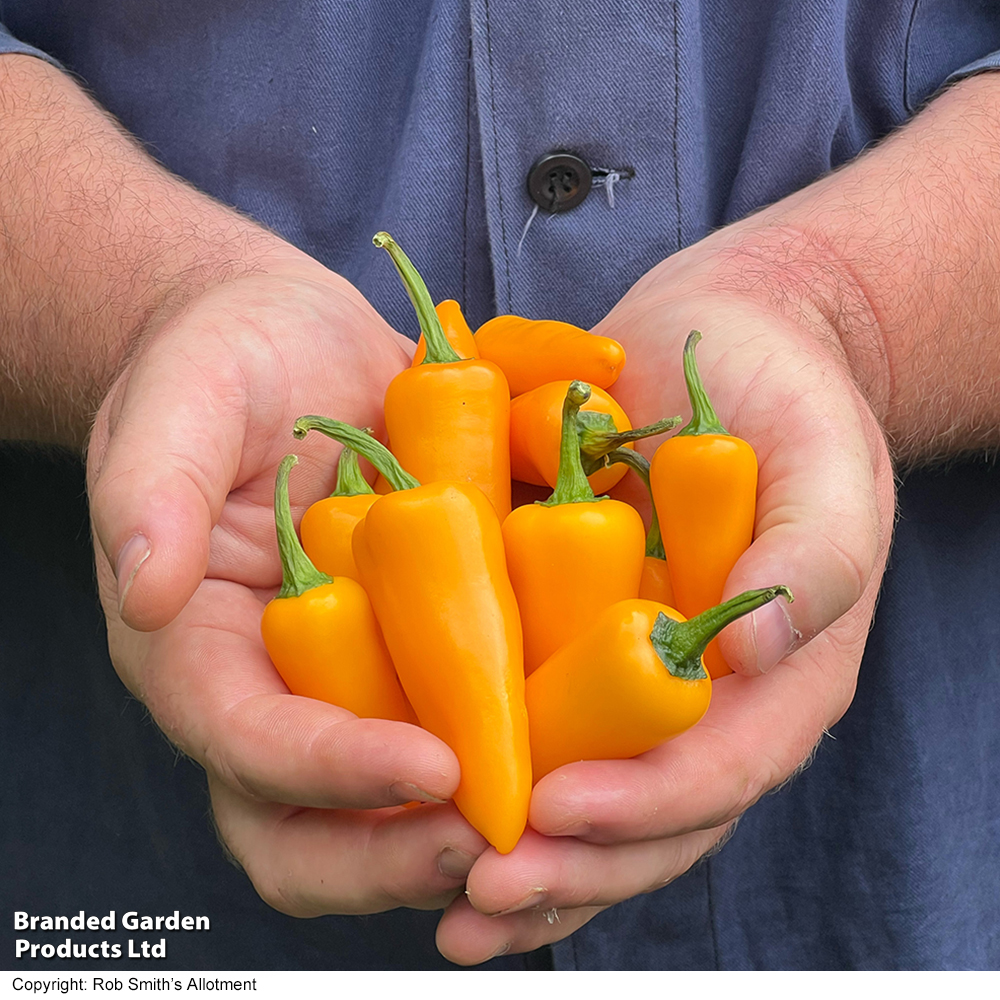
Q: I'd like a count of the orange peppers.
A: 11